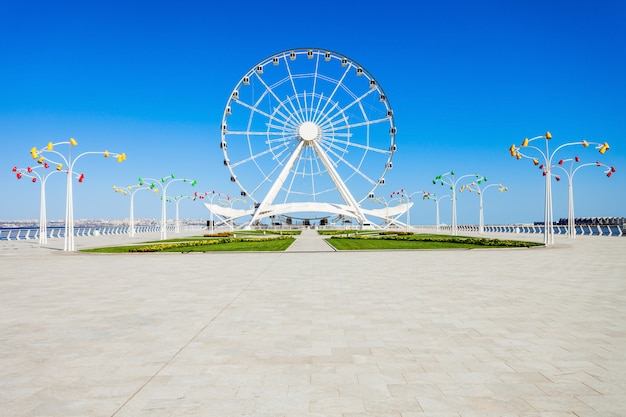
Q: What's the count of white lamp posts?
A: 14